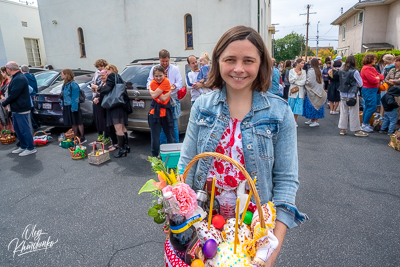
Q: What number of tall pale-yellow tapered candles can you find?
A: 3